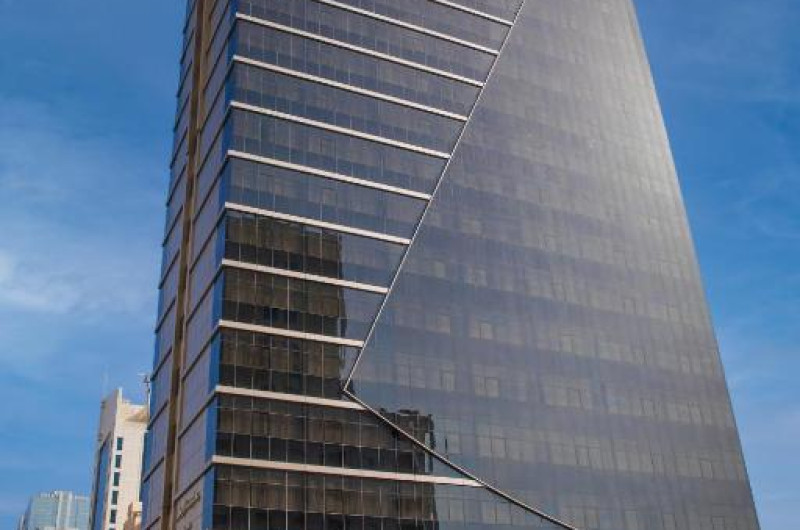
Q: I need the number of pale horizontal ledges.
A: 11